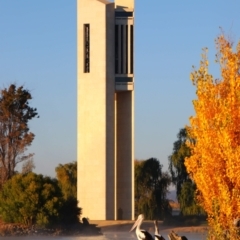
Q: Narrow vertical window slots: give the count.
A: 5